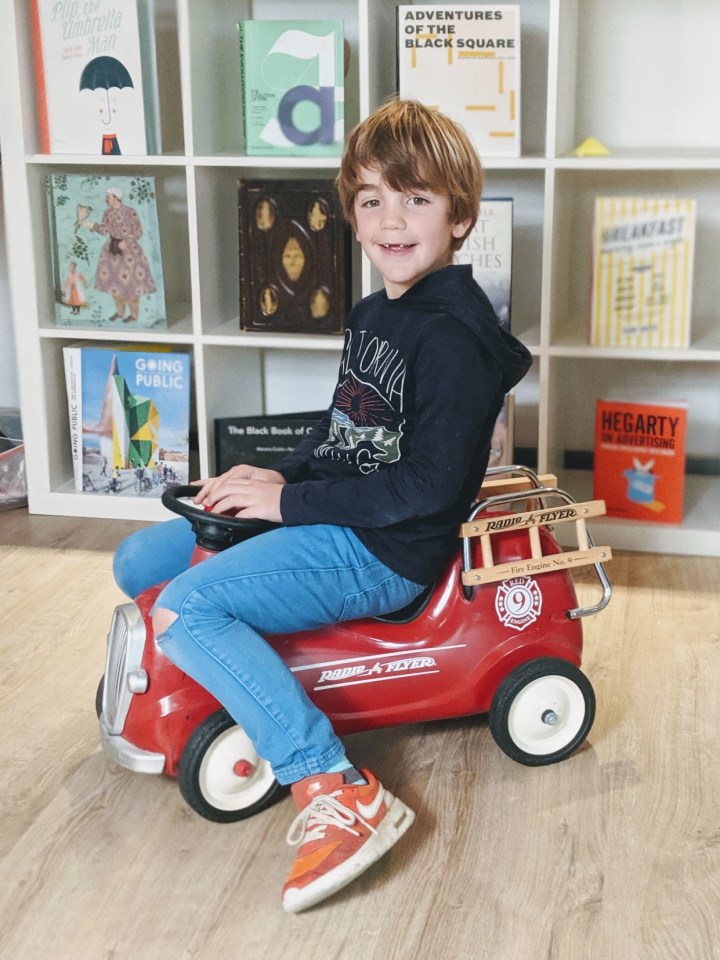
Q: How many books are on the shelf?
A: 11